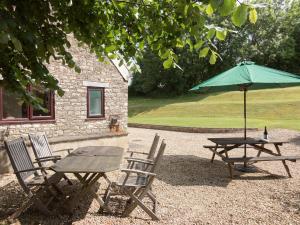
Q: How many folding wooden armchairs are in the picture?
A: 4